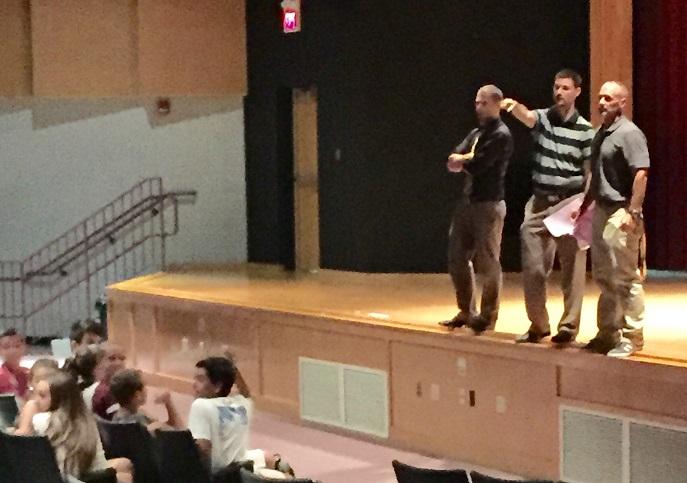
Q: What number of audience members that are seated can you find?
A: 8